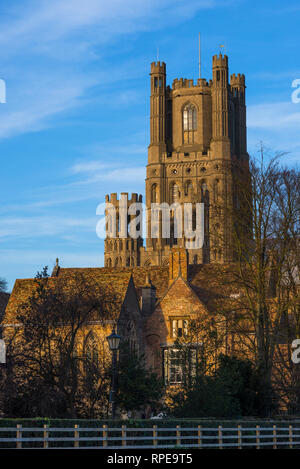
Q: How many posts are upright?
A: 13